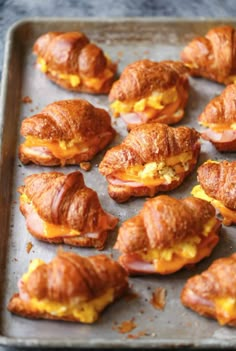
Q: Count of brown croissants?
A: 11